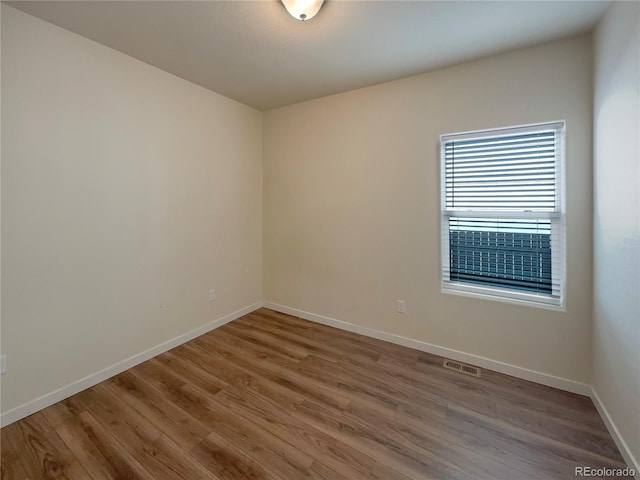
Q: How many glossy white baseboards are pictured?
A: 3